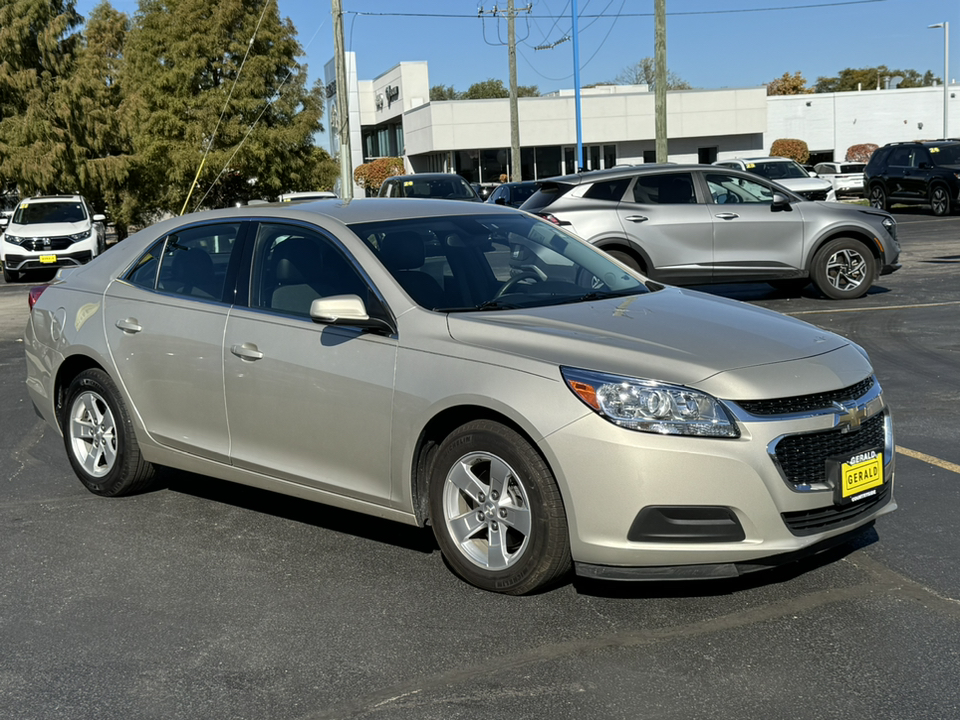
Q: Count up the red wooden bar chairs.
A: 0